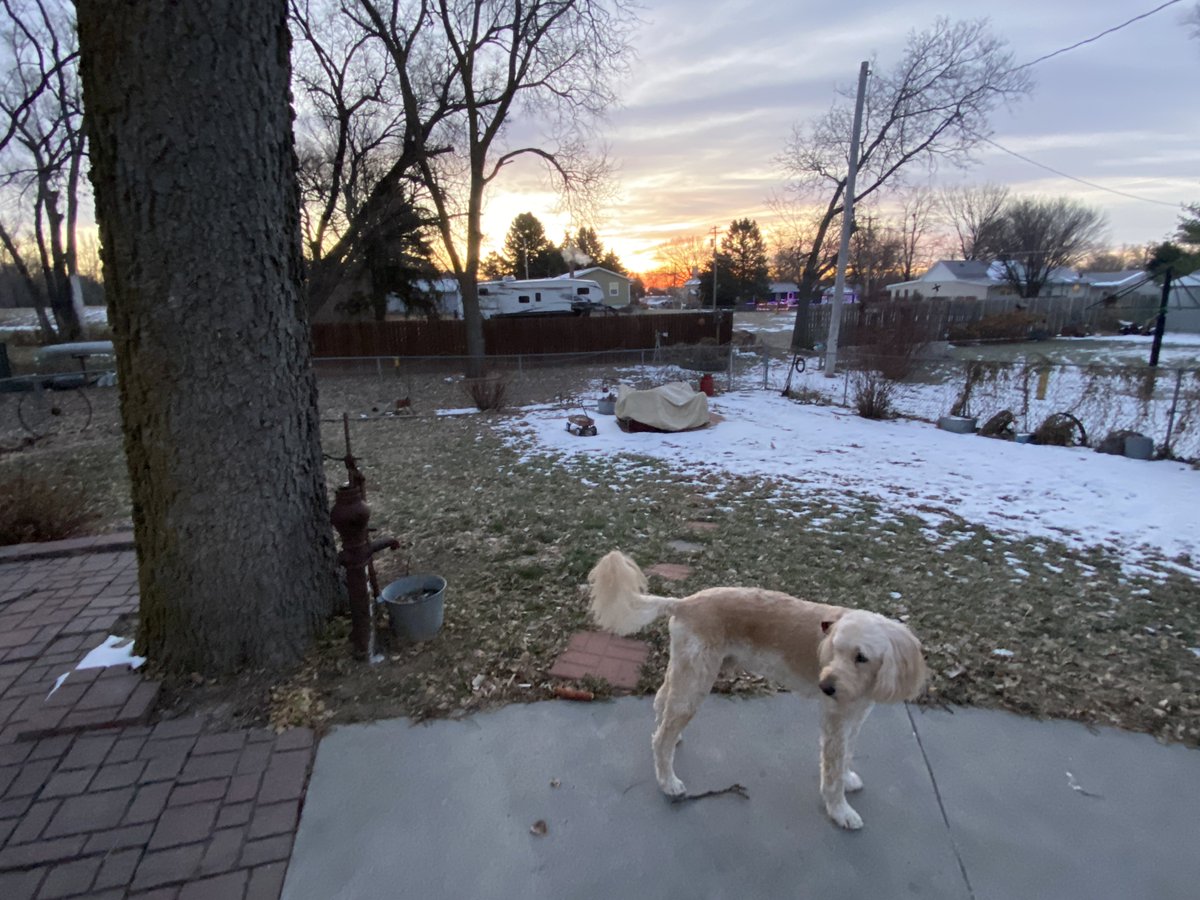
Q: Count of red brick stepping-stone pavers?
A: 3